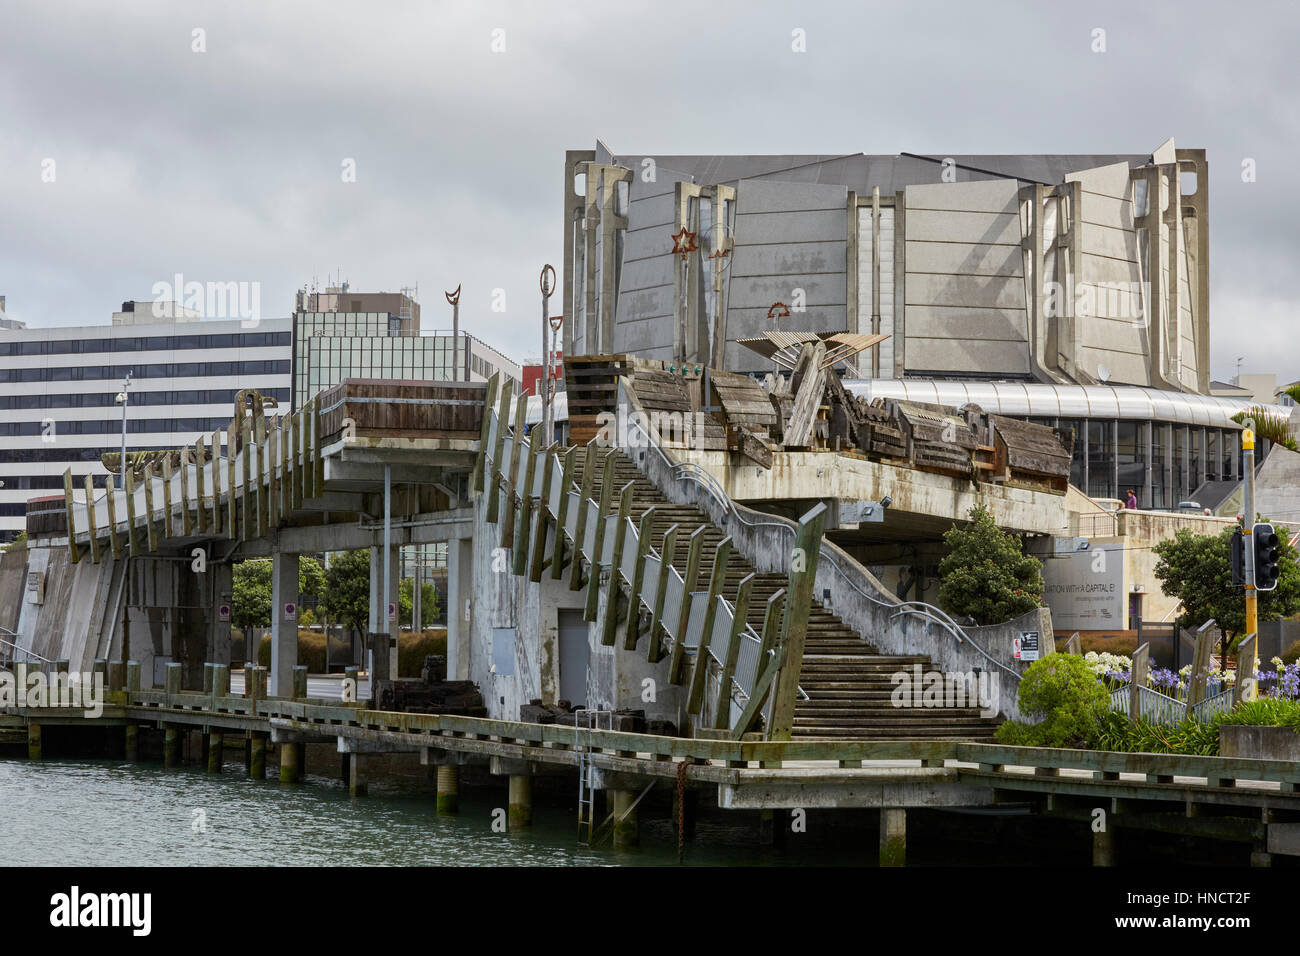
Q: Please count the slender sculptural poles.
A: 6